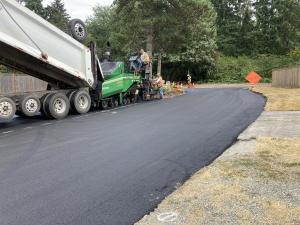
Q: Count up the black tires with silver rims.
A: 5